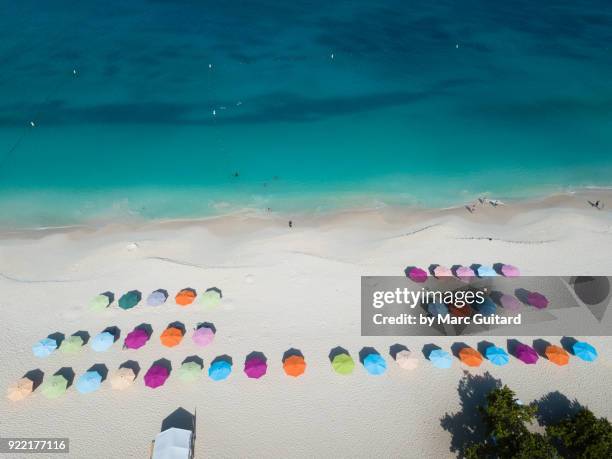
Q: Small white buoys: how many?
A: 6